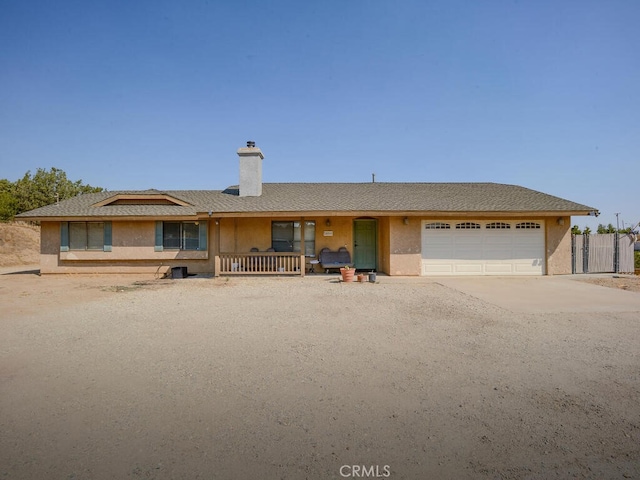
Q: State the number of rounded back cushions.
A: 2